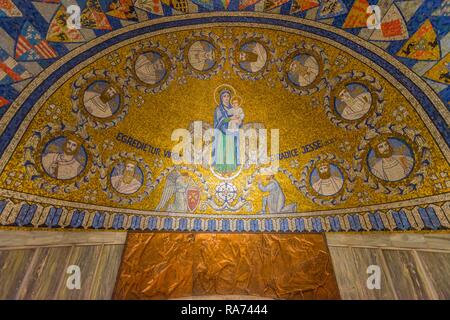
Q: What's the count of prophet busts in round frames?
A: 10